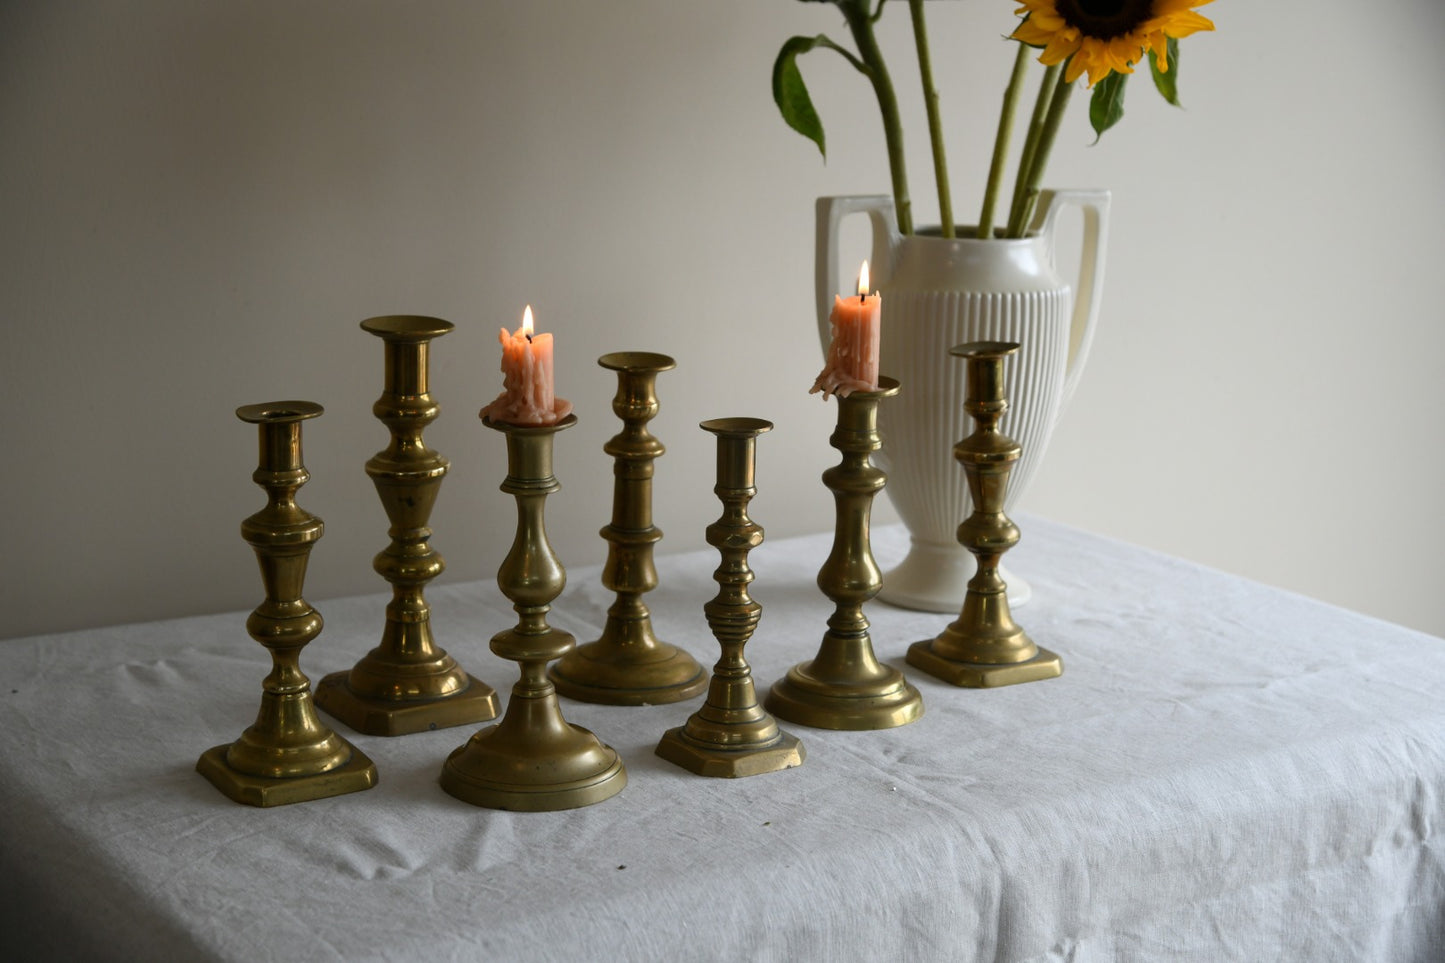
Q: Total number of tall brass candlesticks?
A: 7